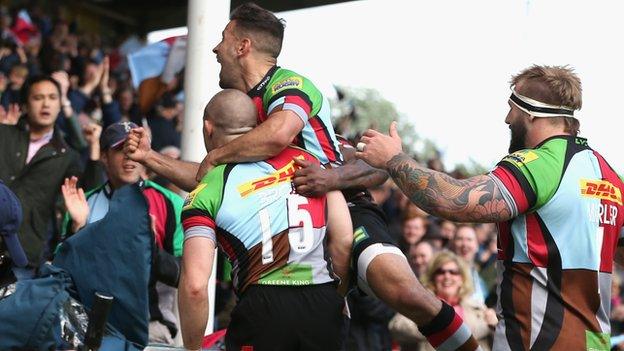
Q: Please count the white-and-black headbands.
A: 1